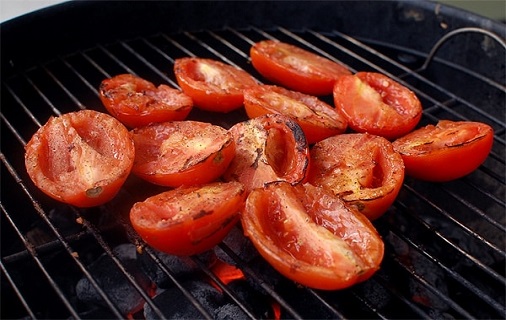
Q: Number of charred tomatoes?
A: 12